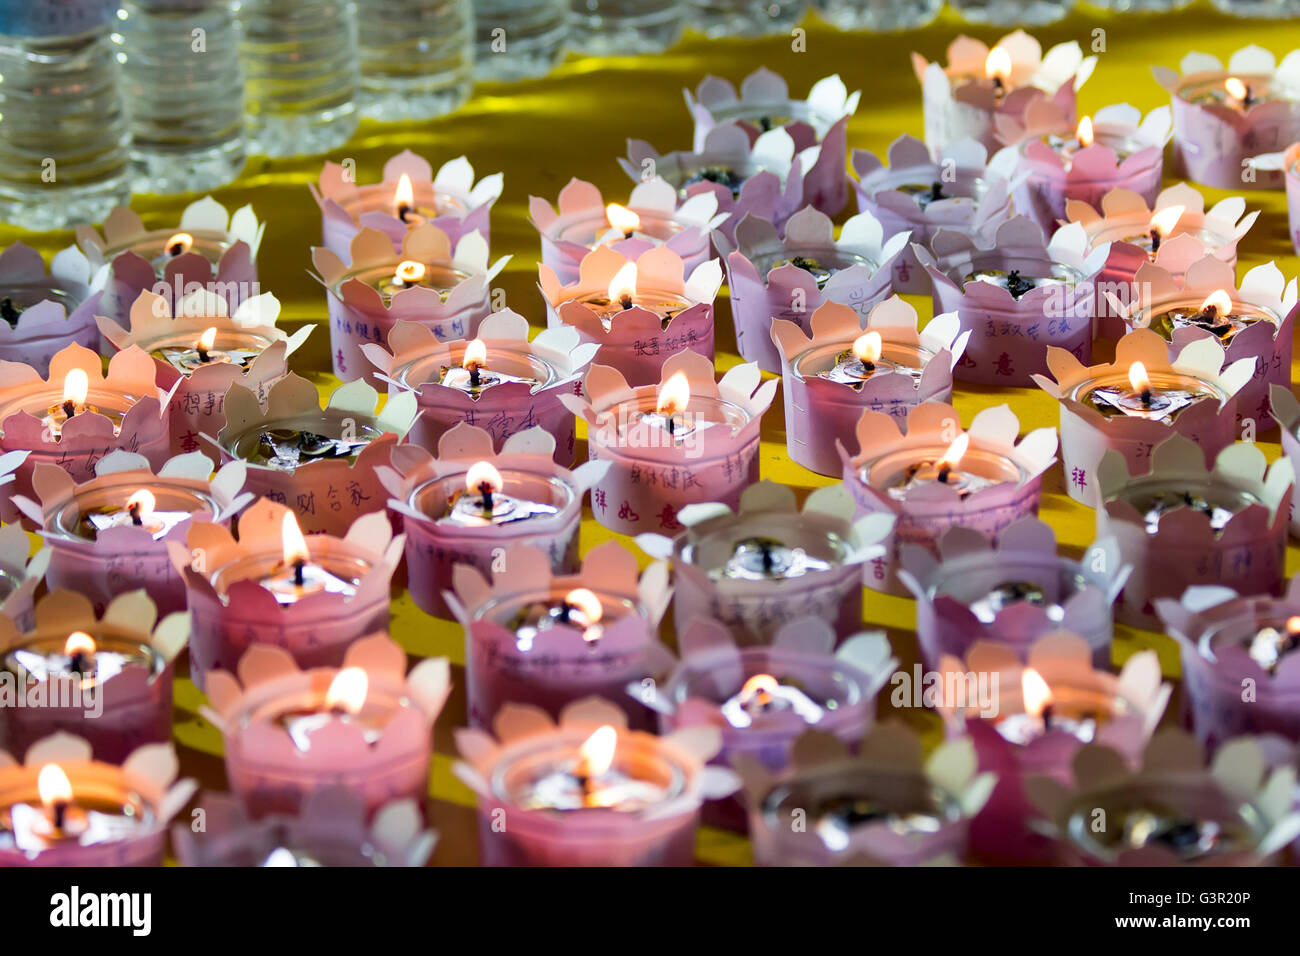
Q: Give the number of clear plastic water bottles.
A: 11